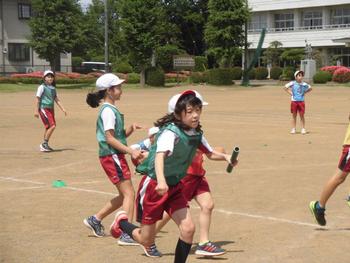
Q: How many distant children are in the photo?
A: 2